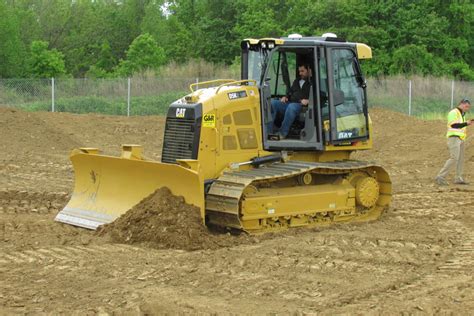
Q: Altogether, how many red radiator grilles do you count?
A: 0